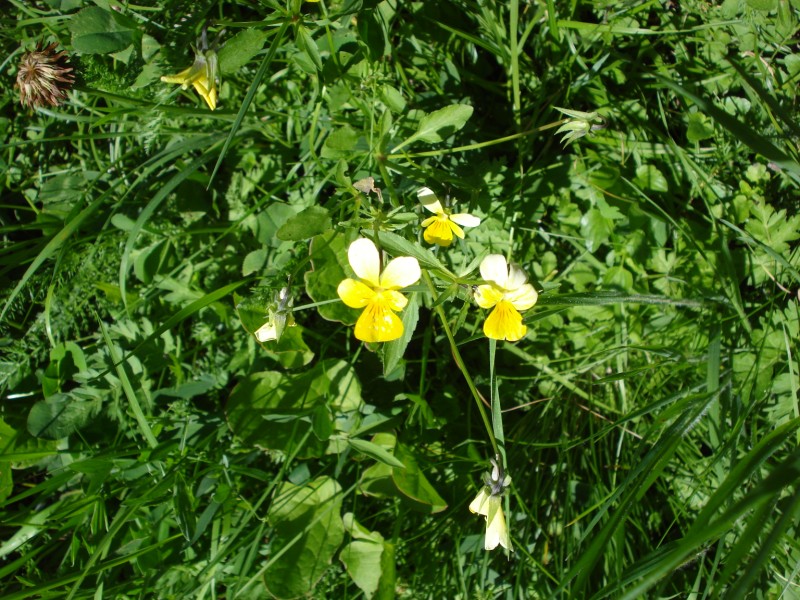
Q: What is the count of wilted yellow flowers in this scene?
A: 3